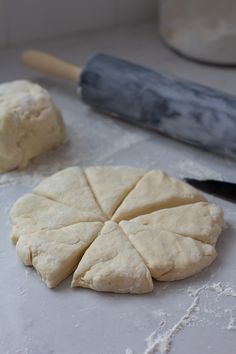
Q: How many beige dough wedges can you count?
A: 8